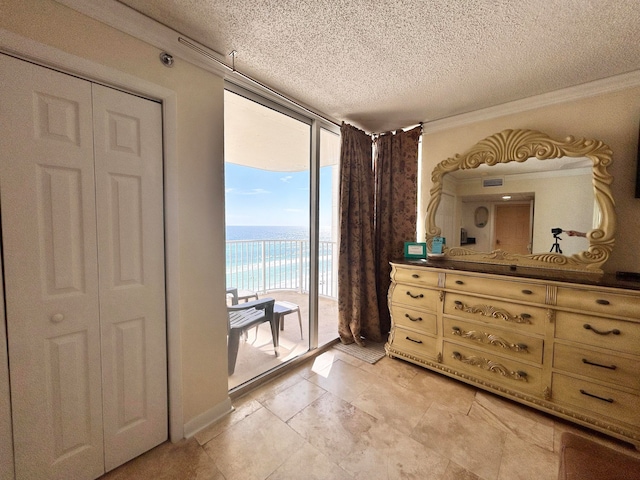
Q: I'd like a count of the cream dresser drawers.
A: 12